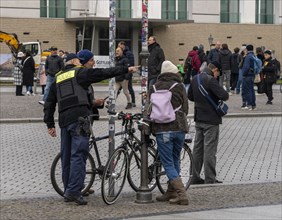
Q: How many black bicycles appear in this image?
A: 2